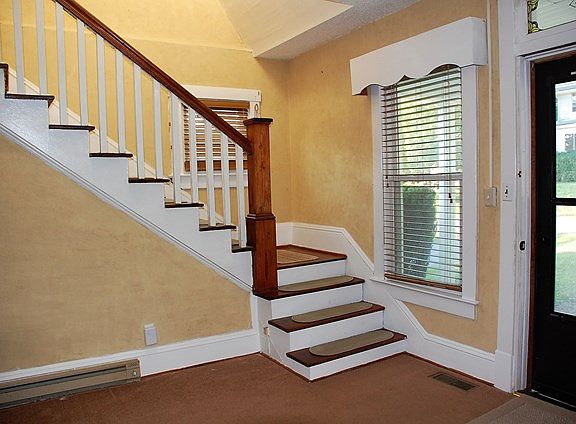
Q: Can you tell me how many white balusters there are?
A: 13